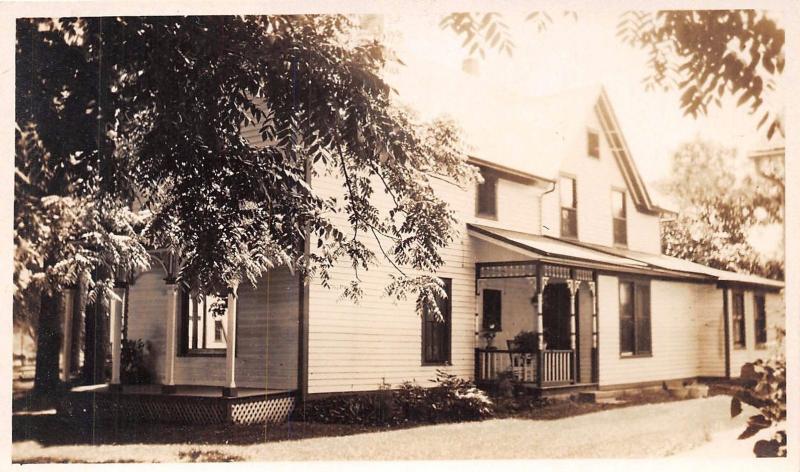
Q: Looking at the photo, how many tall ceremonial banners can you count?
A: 0